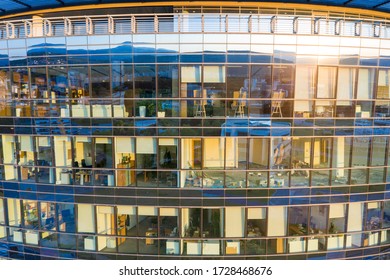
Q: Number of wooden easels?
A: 3